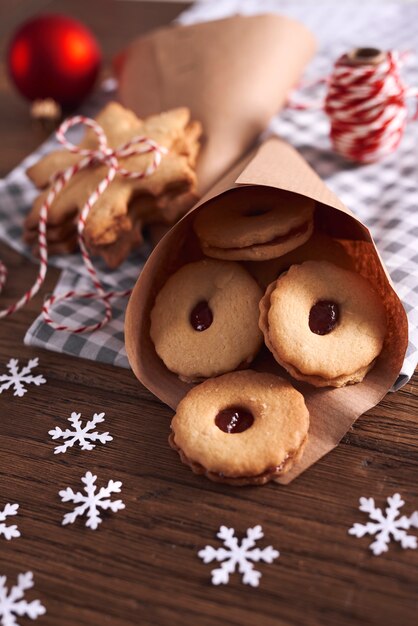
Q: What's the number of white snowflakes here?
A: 7